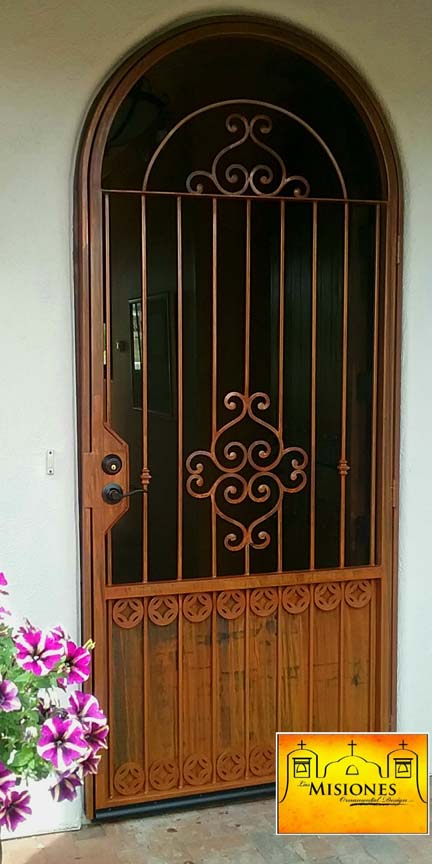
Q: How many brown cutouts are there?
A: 13